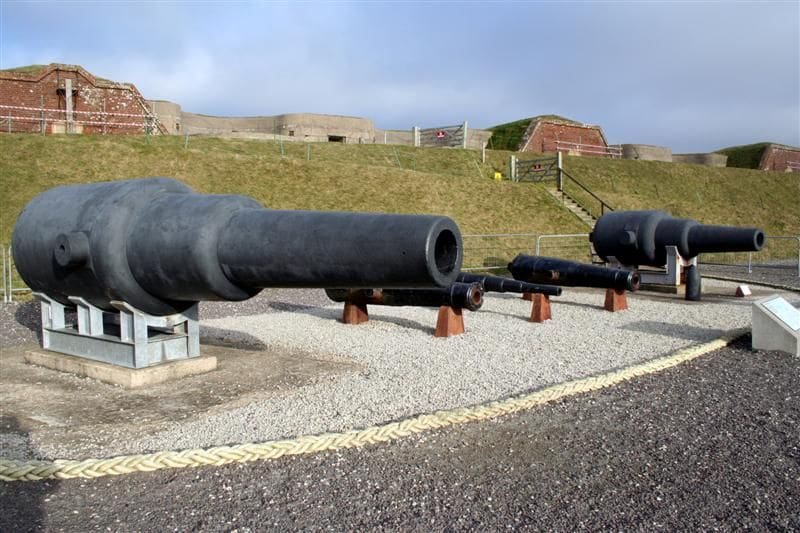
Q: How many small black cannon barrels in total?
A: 3